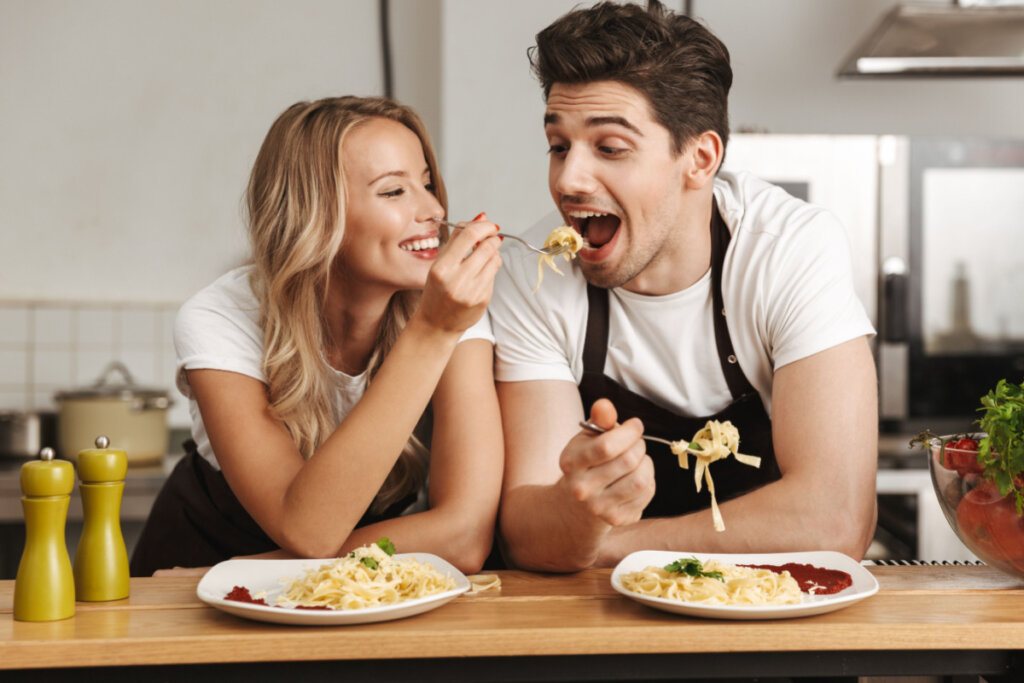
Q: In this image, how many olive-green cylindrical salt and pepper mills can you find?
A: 2